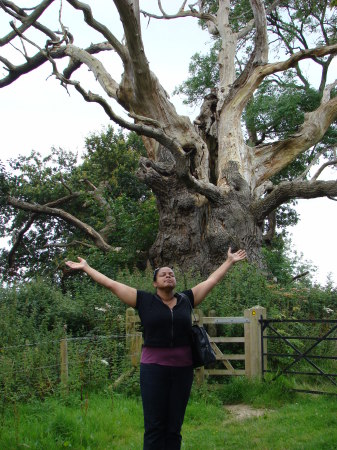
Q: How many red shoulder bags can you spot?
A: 0